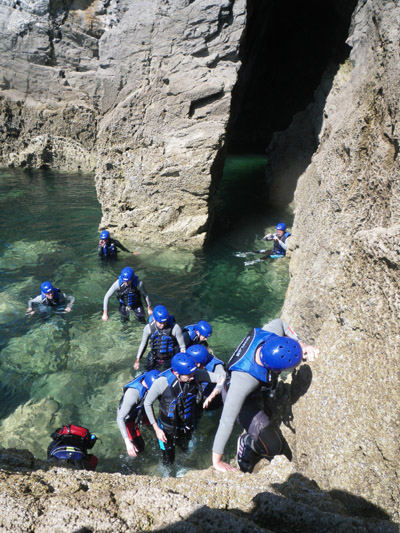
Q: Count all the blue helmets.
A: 10